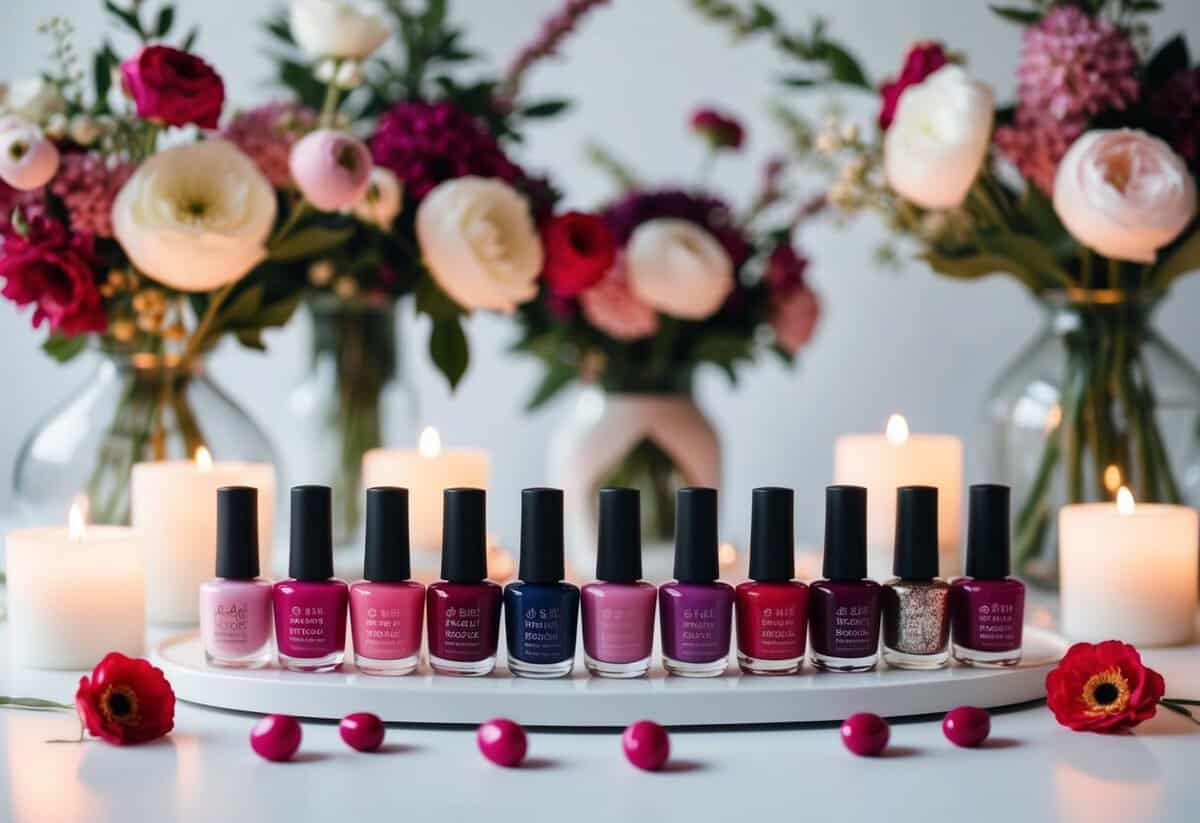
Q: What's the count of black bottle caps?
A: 11